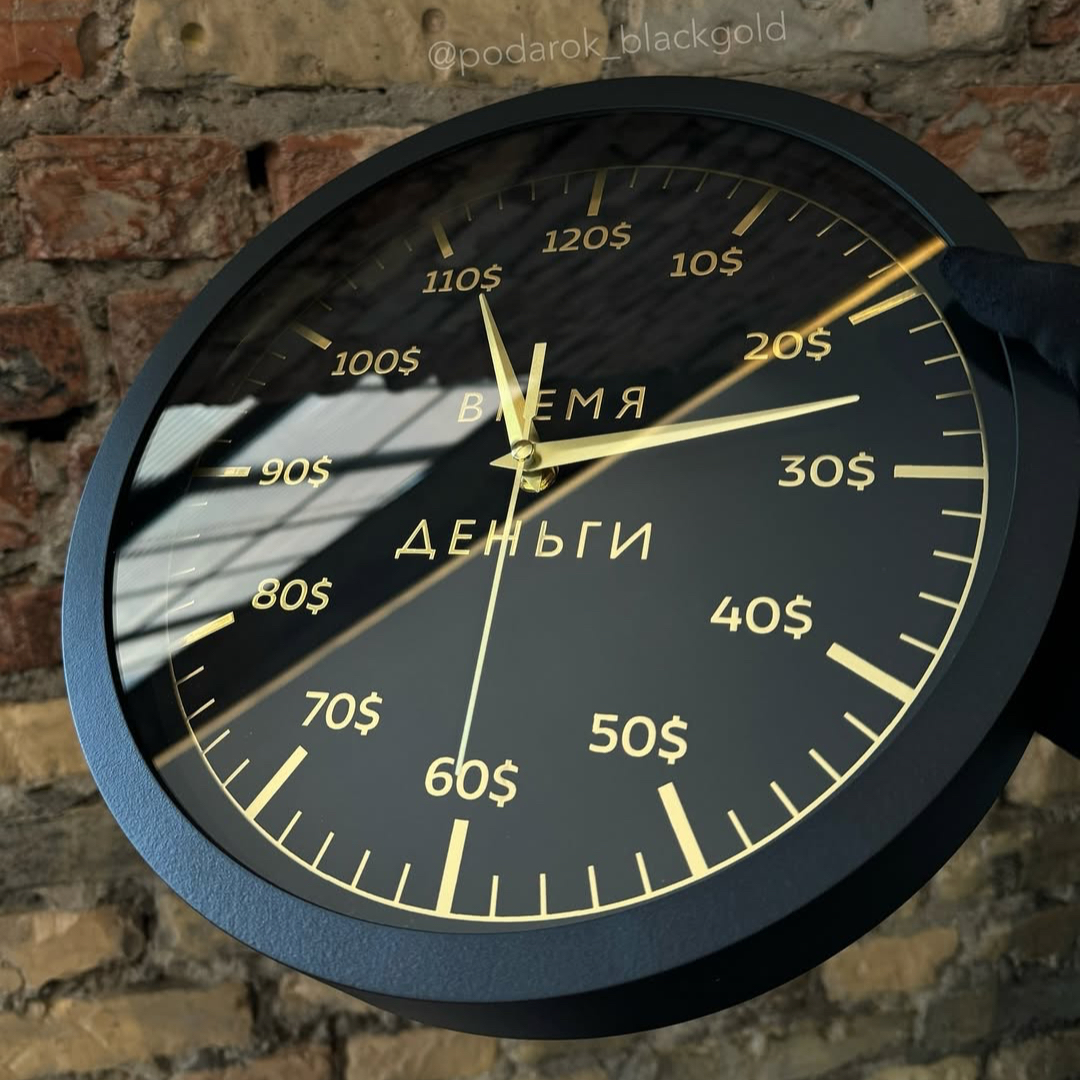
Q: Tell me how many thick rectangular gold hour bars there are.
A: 12